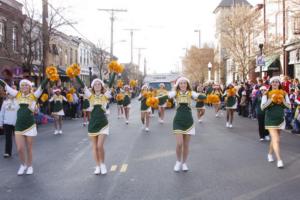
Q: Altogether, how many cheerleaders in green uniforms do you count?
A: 13